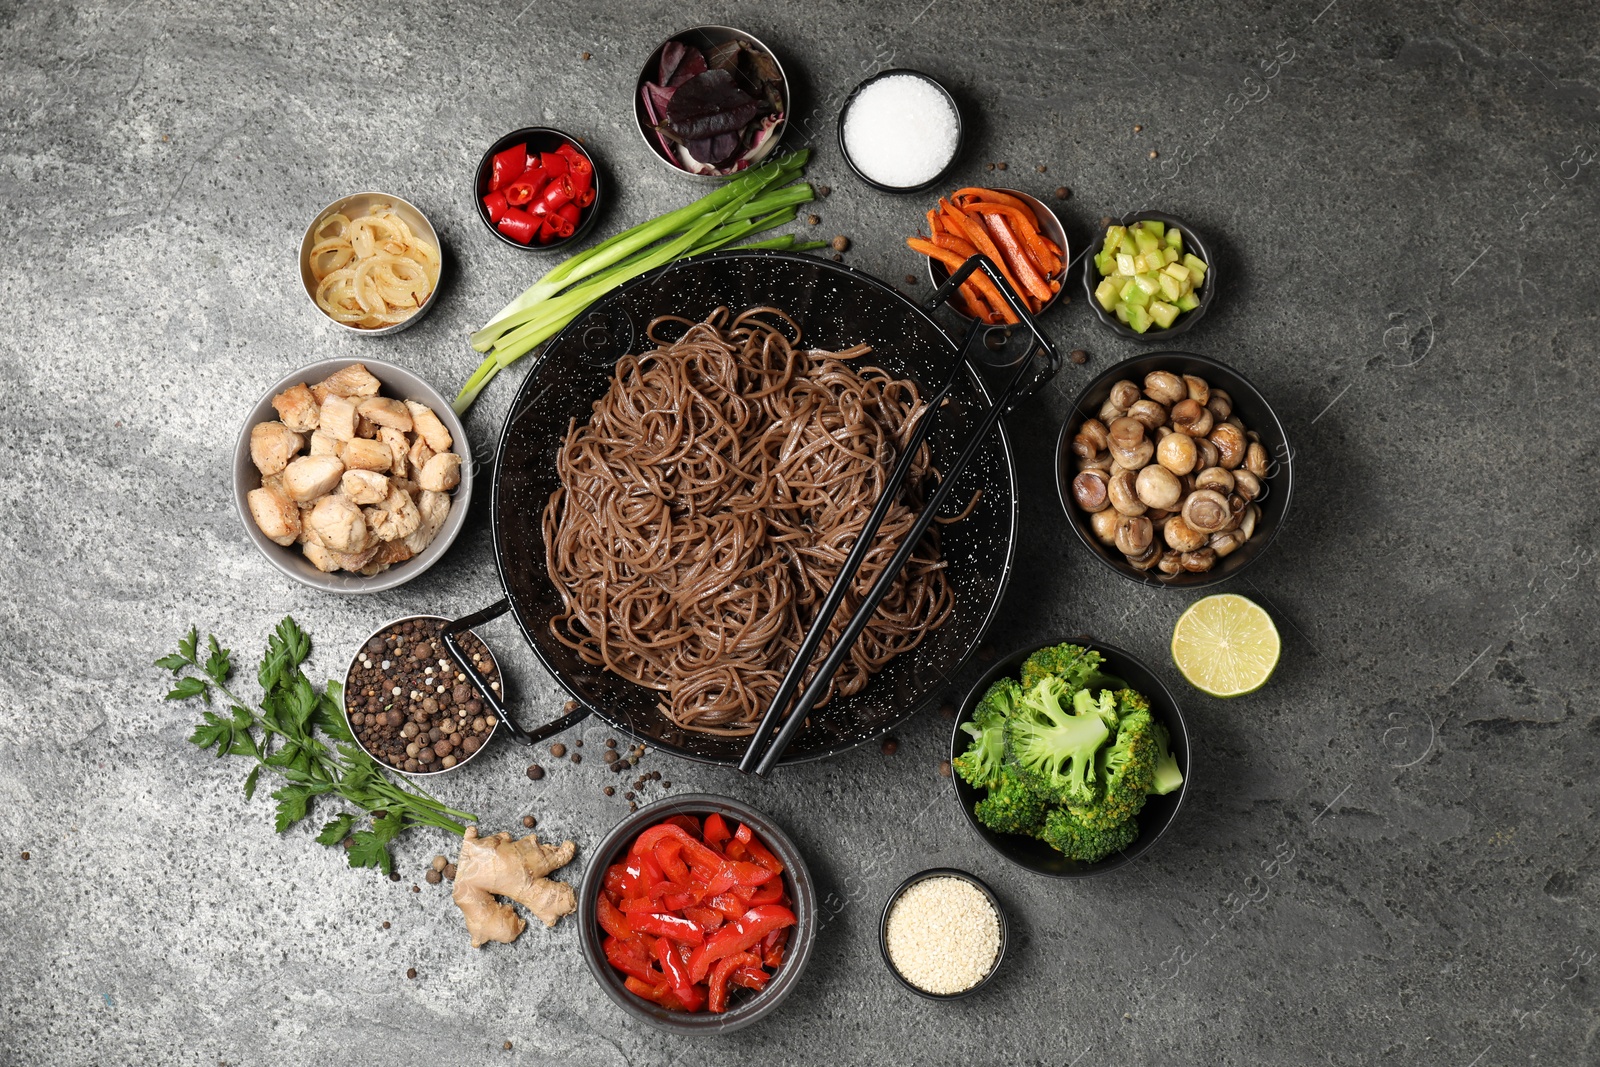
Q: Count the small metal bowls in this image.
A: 4